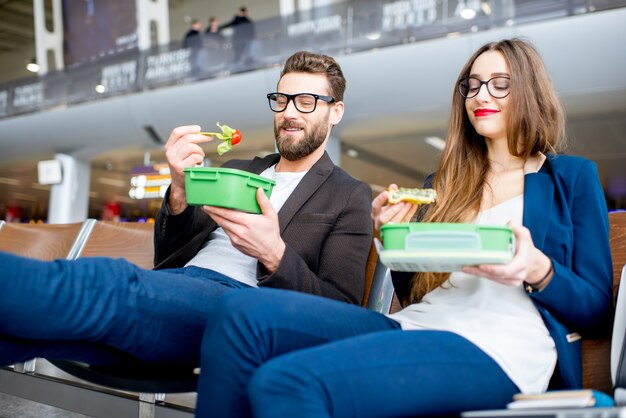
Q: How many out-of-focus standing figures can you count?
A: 3